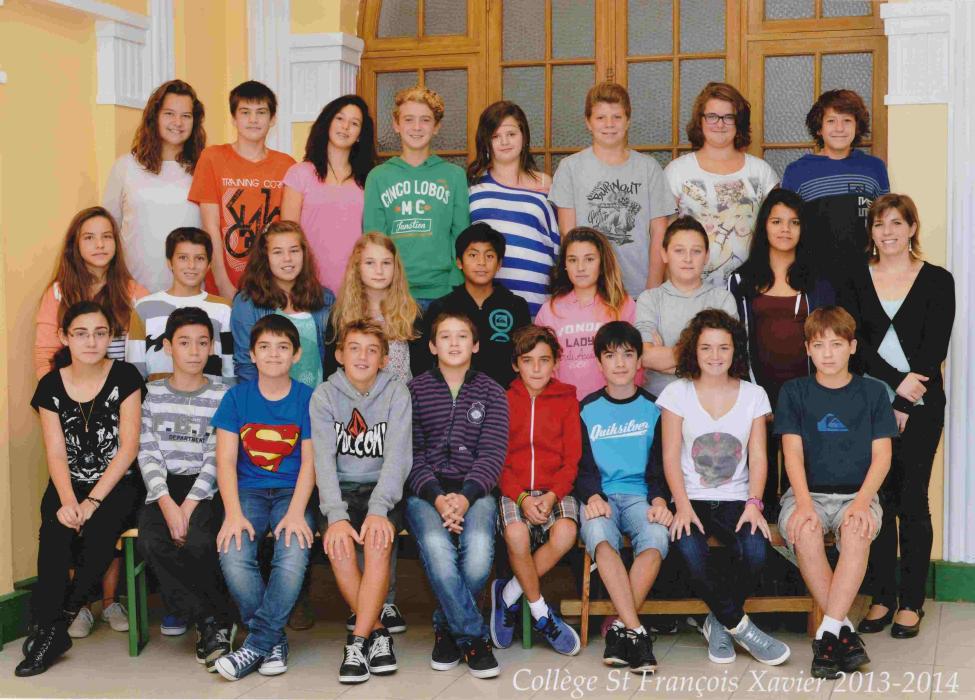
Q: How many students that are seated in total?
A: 9